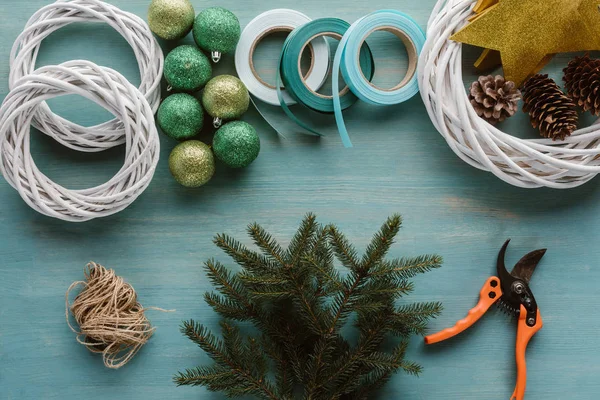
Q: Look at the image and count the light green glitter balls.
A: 3